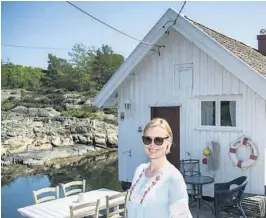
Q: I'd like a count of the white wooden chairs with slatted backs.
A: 4